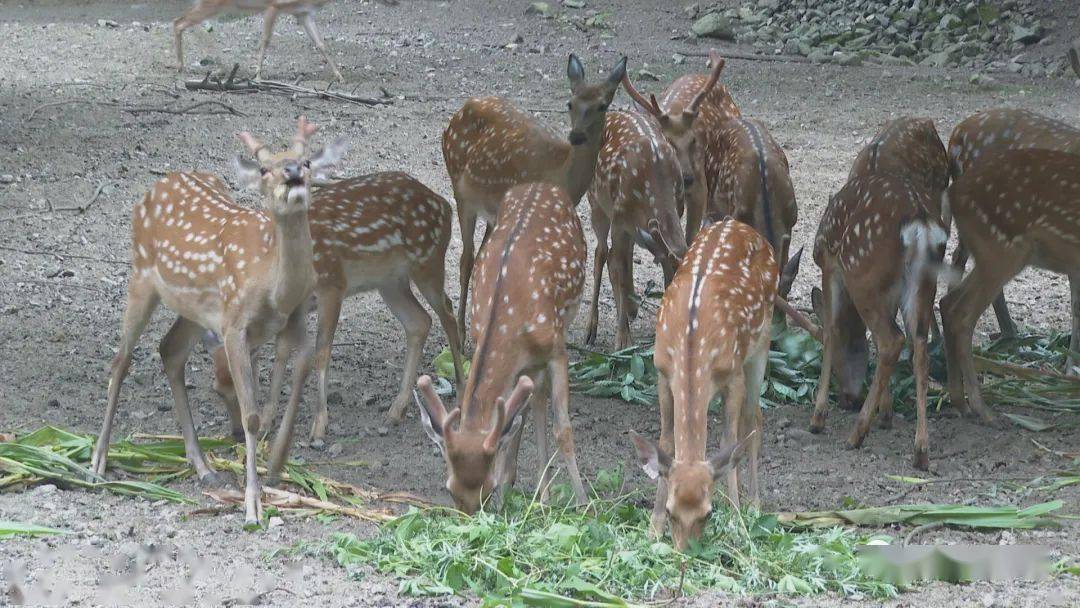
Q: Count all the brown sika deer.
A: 13